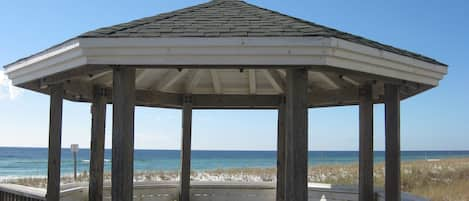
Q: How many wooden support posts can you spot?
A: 8